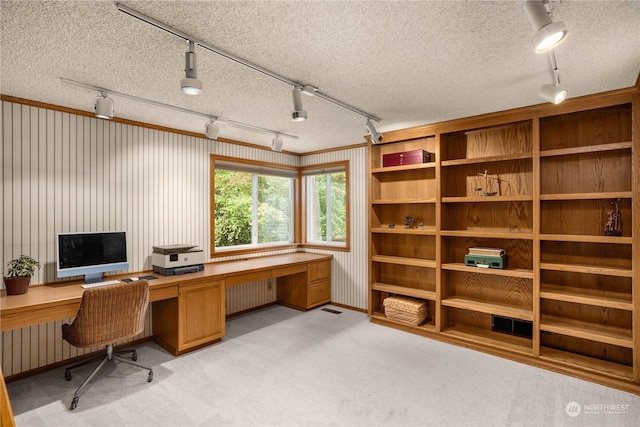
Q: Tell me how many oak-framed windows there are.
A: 2